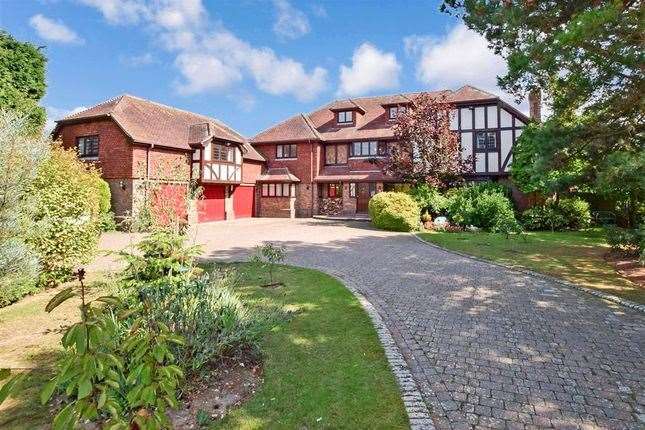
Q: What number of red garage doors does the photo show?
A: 3